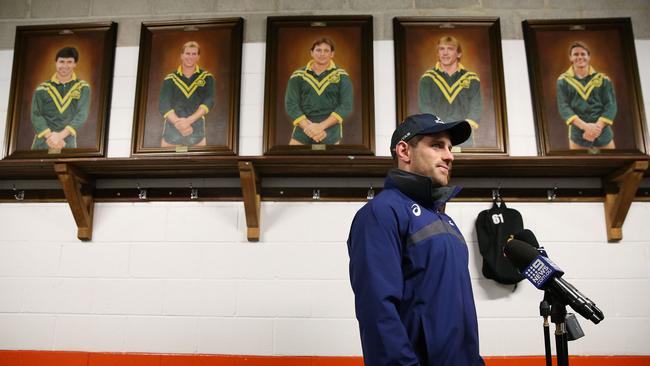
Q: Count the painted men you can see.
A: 5